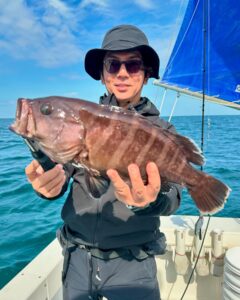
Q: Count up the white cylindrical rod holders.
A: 3